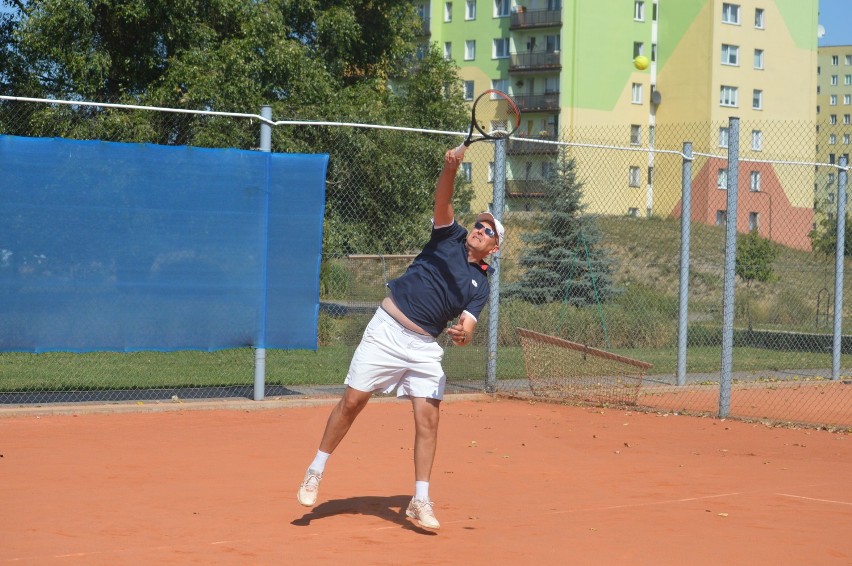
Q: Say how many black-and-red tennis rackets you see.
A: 1